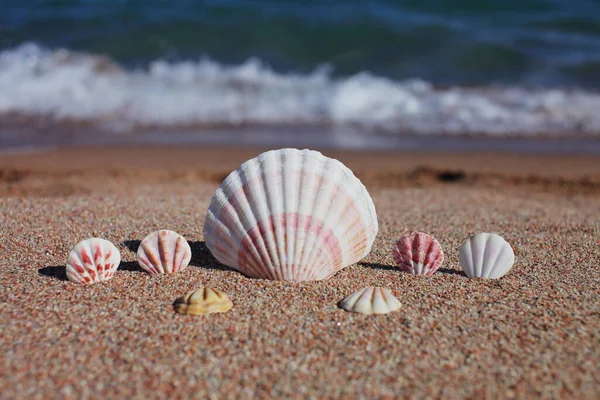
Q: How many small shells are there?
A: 6